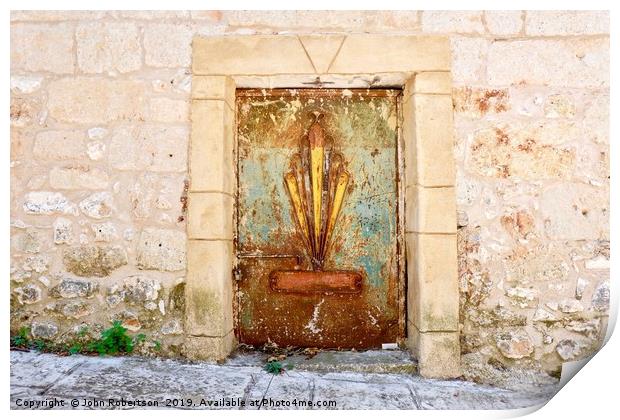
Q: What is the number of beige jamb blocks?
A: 10